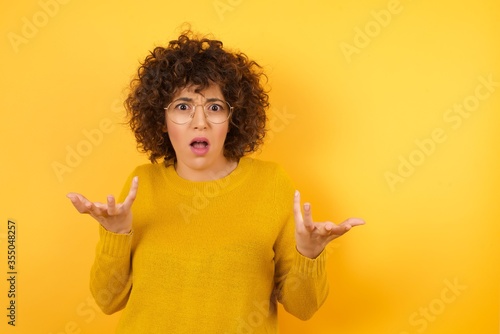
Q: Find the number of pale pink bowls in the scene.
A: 0